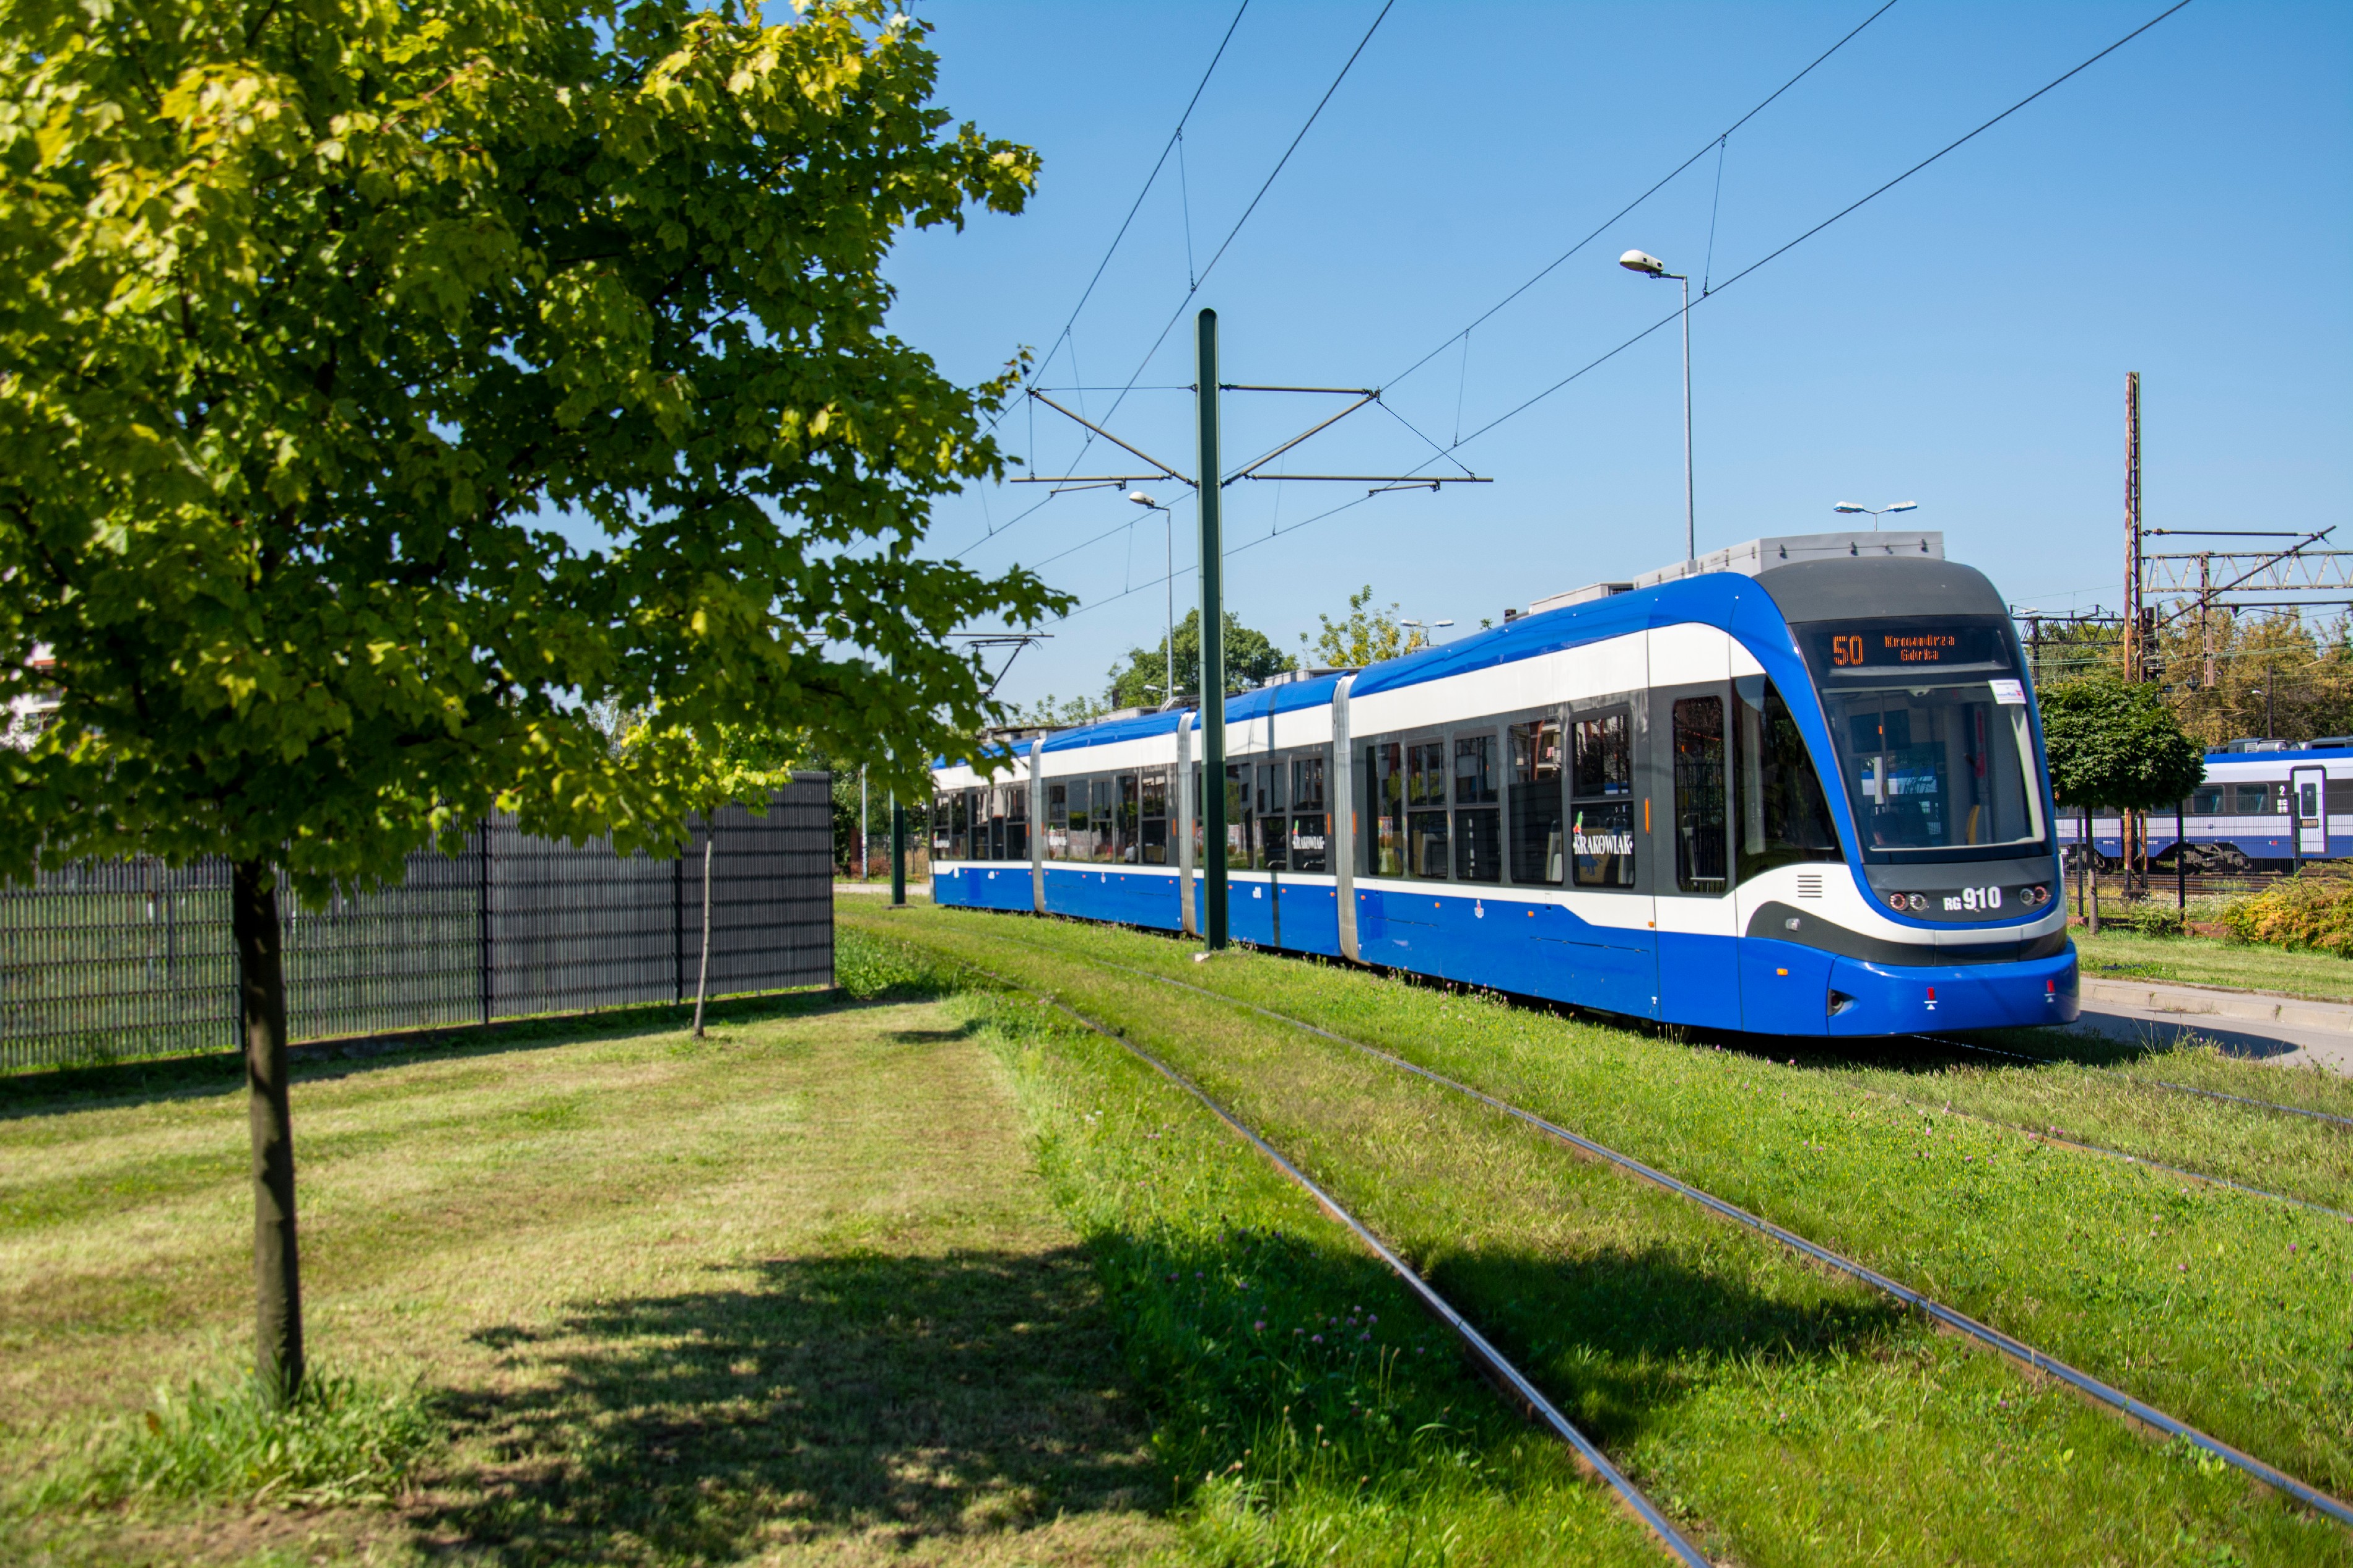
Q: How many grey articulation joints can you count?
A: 3